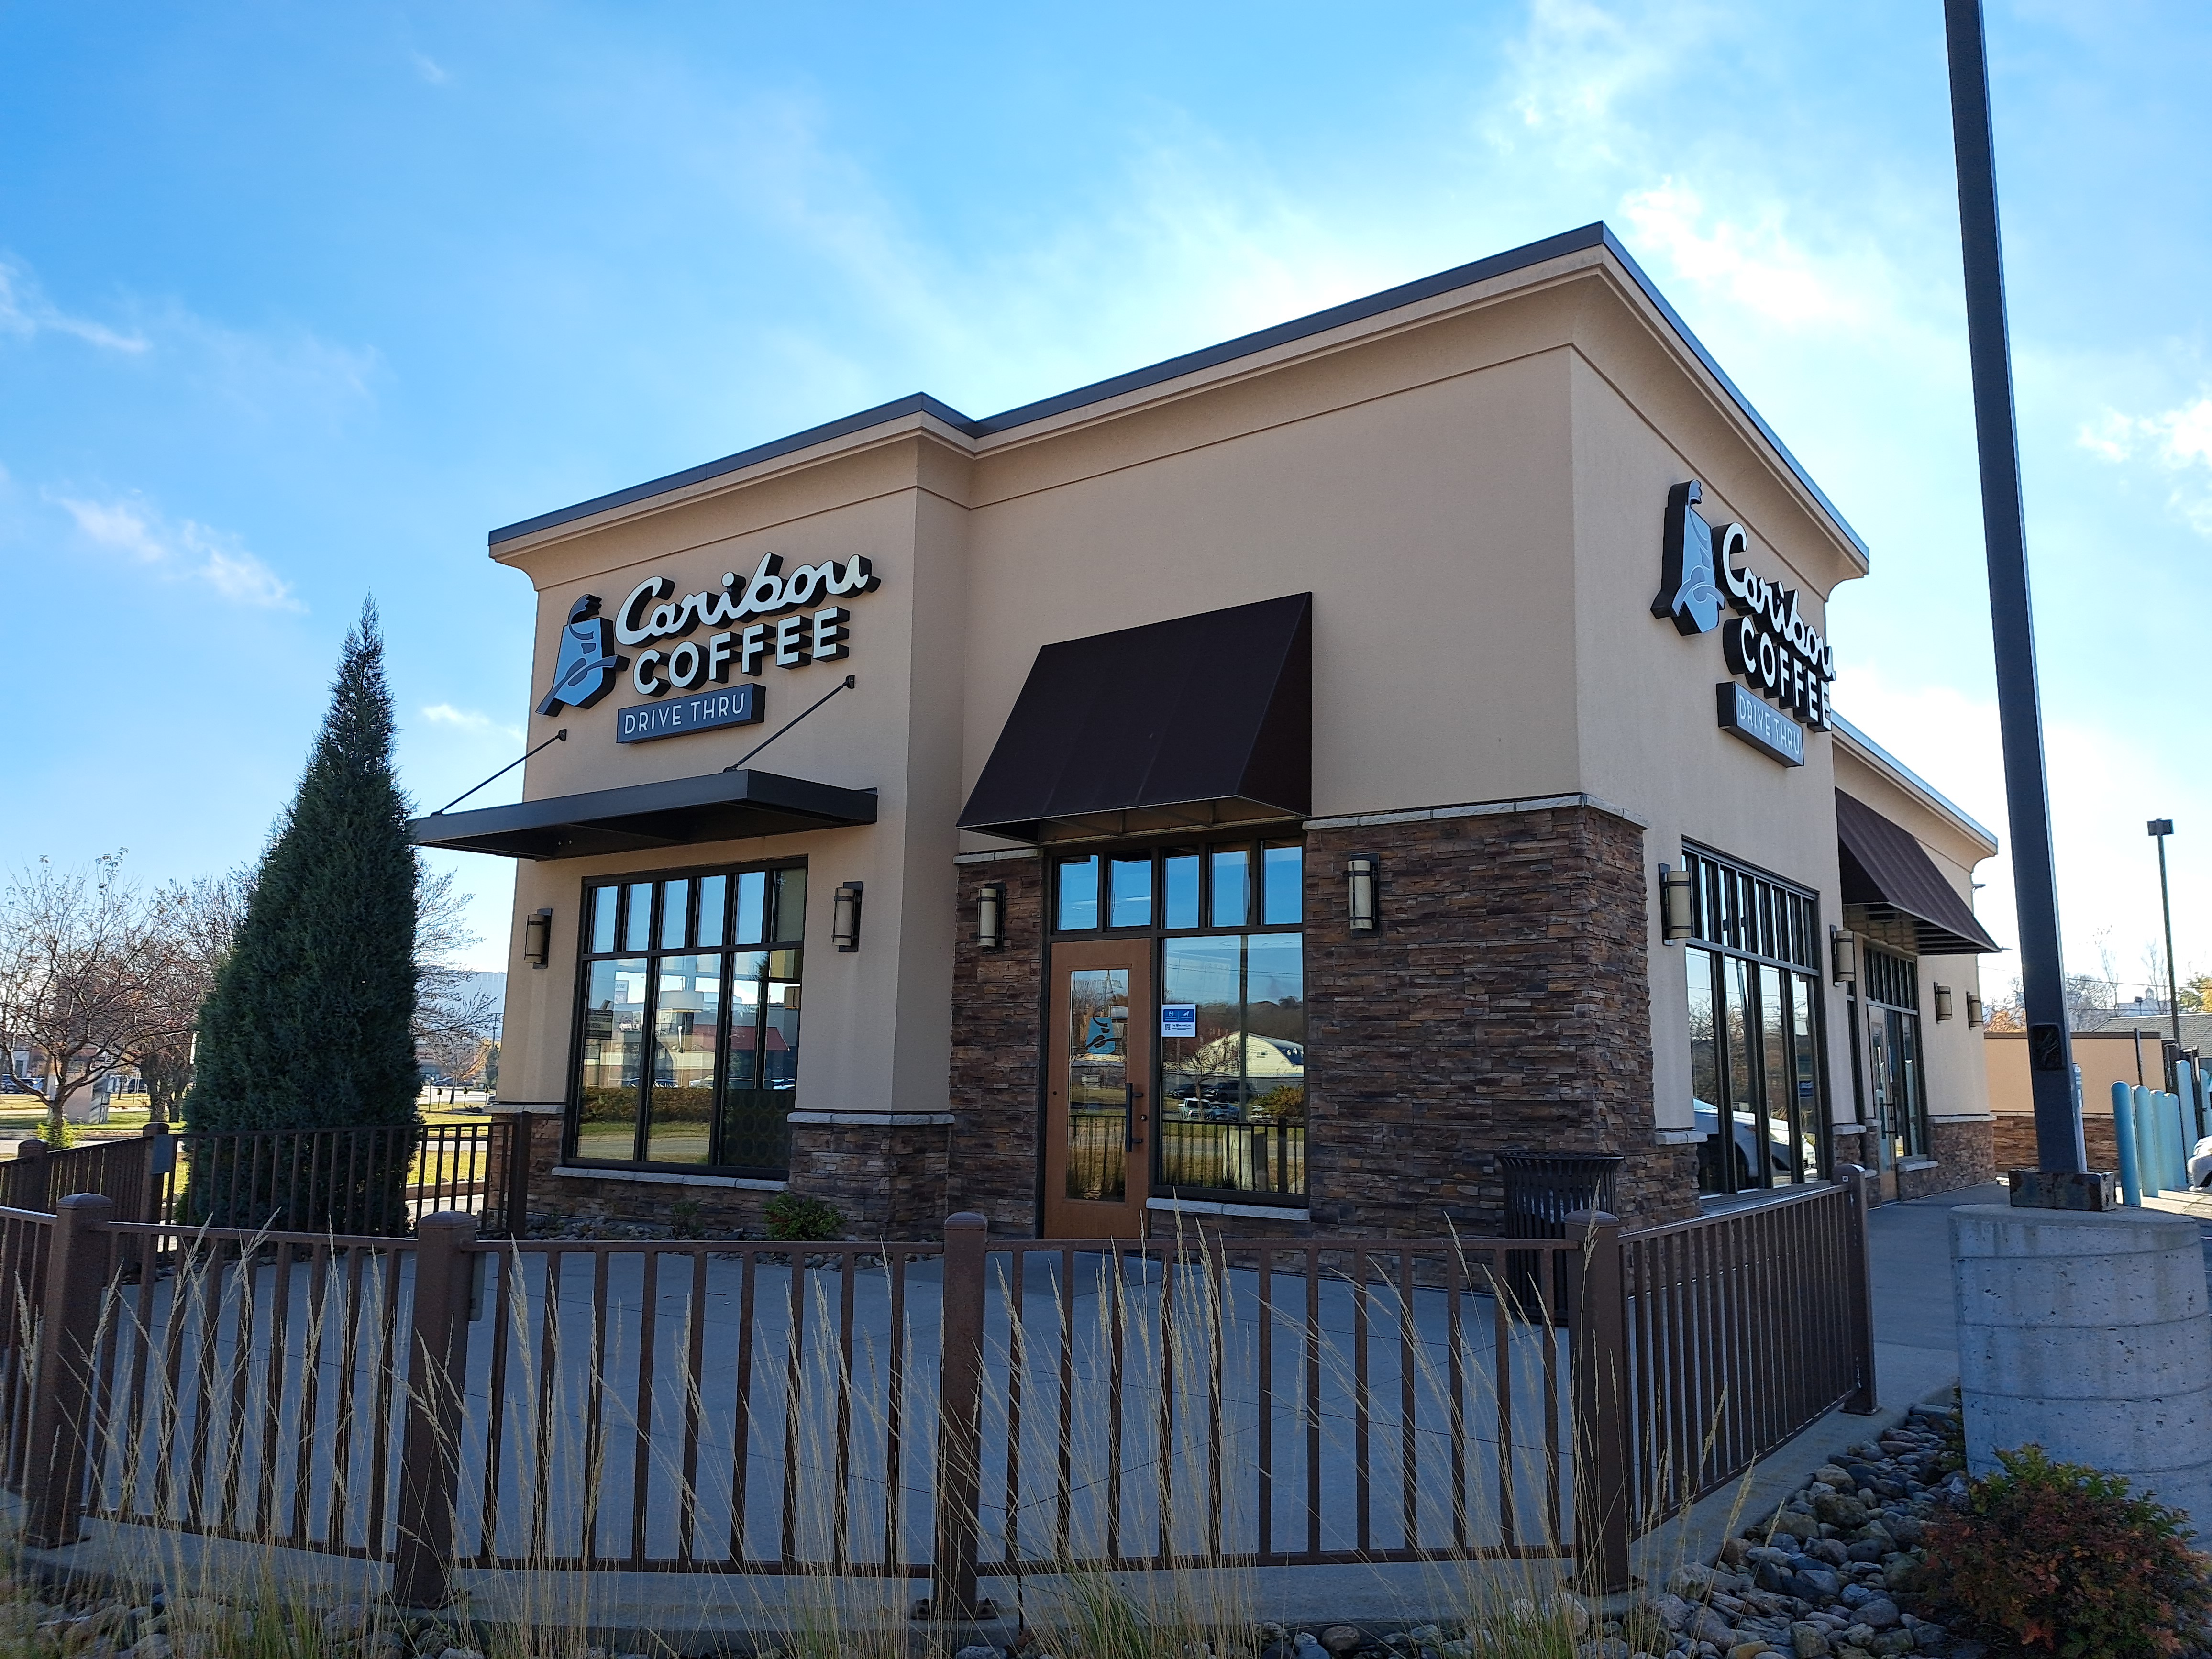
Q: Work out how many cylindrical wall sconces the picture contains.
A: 8